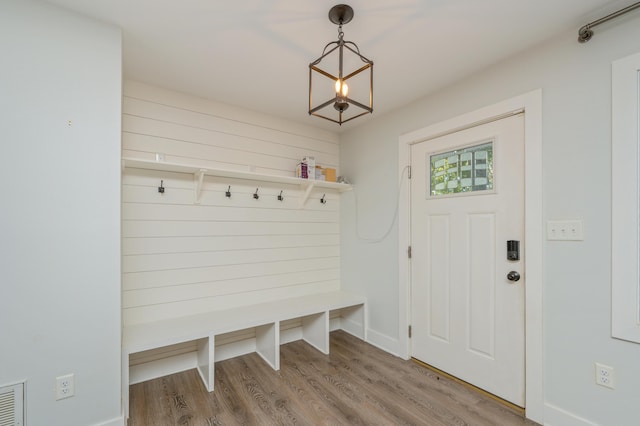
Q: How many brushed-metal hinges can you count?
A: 3